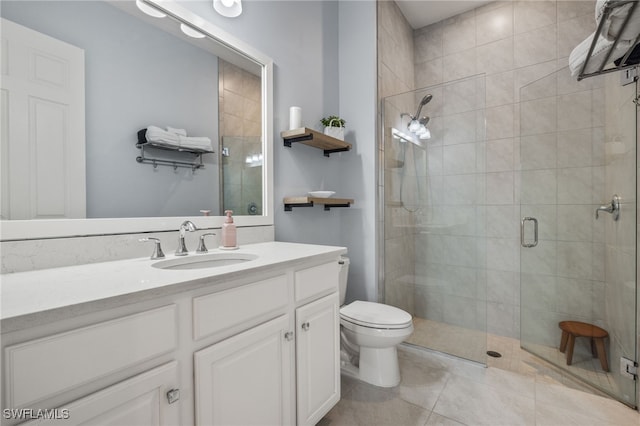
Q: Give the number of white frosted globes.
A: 3